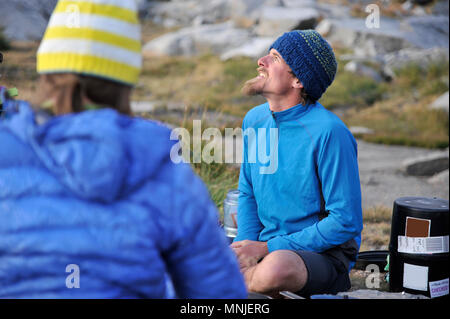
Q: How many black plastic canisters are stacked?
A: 2